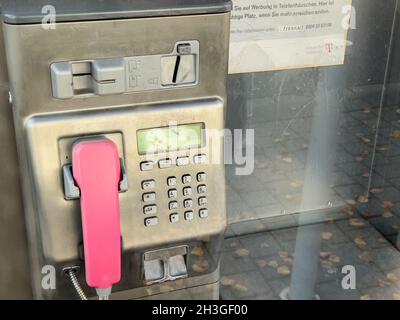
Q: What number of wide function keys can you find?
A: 8